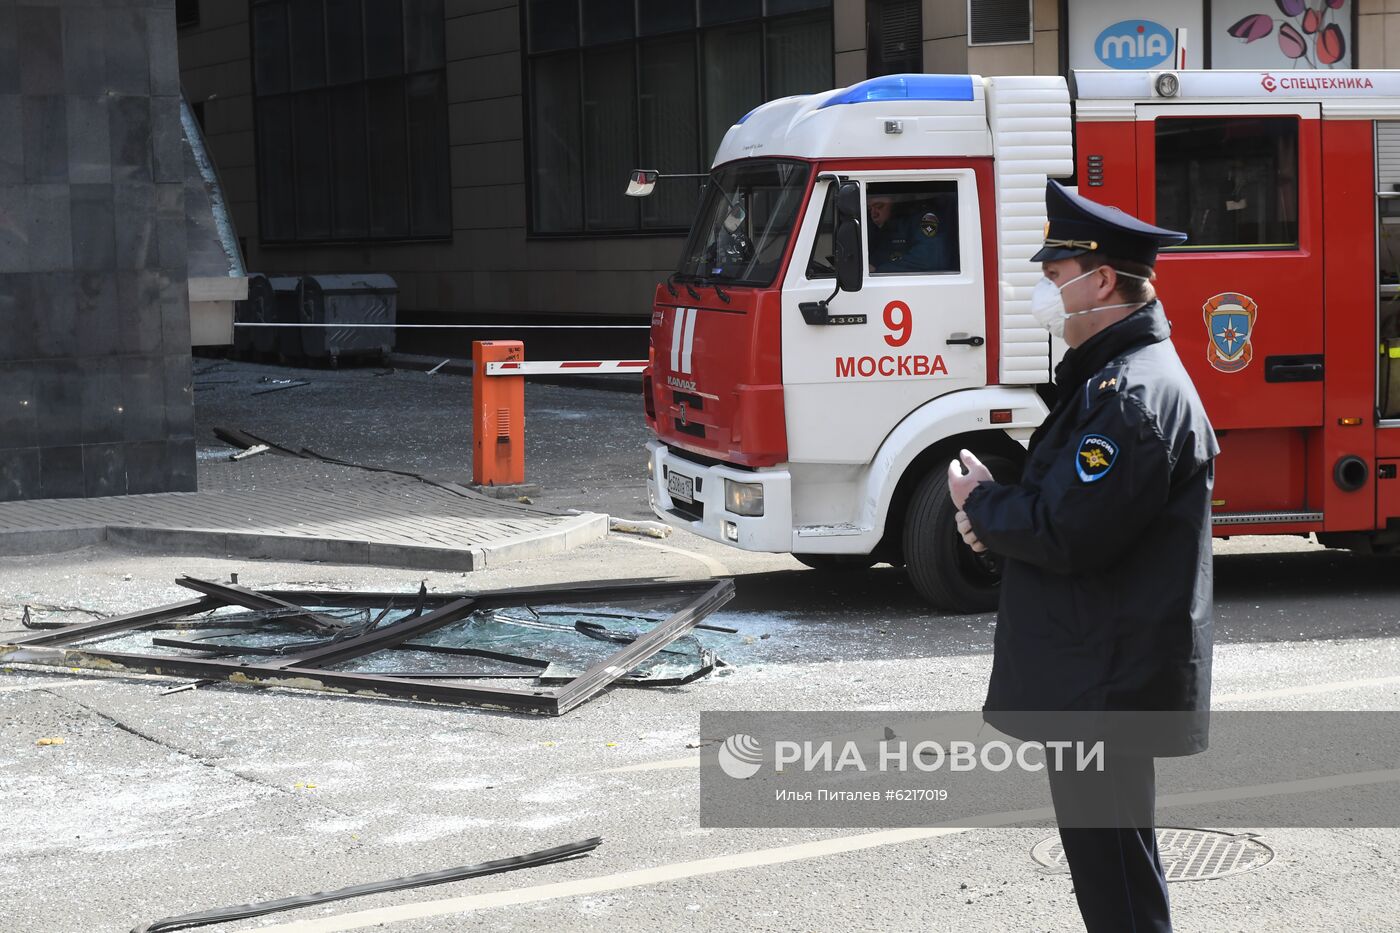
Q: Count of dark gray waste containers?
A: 3